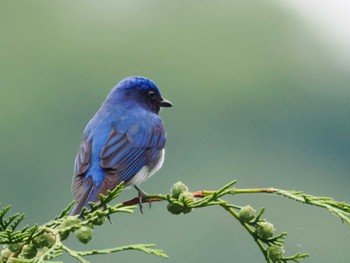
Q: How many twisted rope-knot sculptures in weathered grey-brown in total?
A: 0